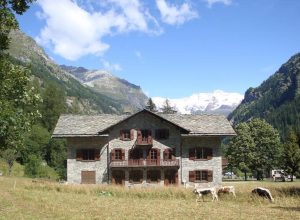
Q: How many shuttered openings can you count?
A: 15